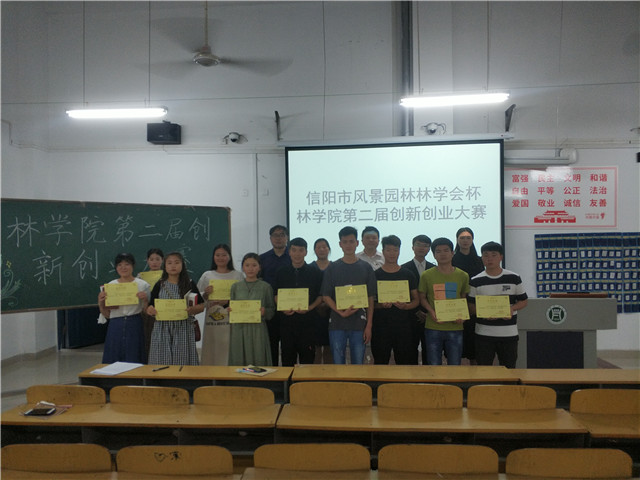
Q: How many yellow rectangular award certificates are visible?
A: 10